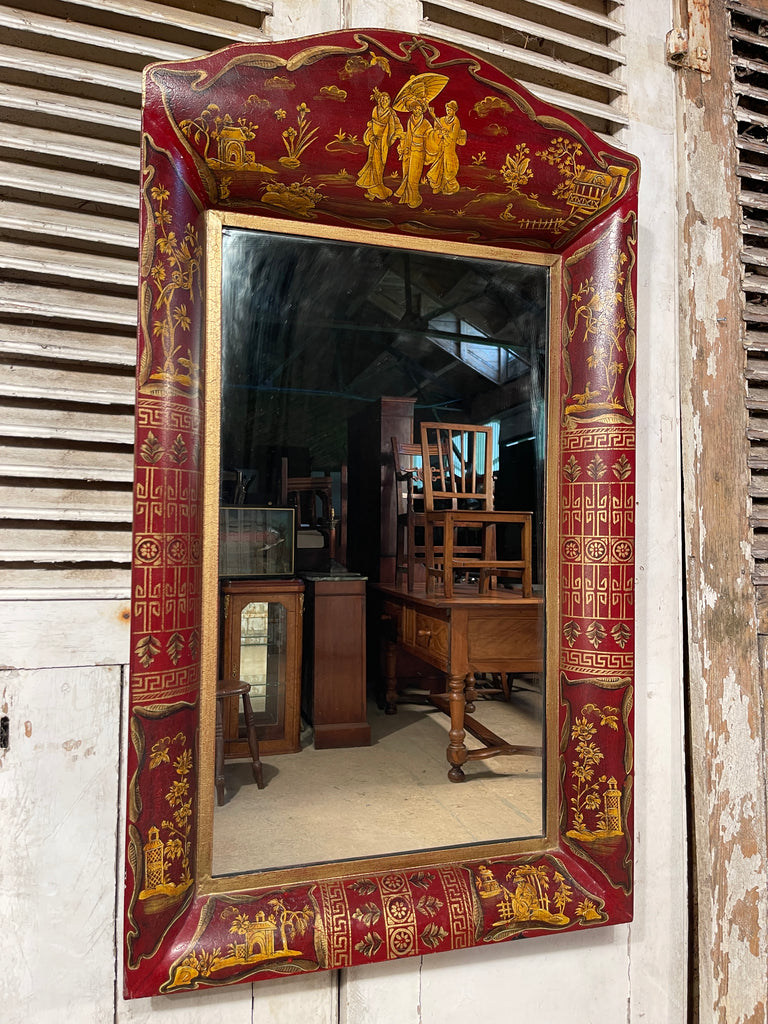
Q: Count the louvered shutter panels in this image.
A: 3